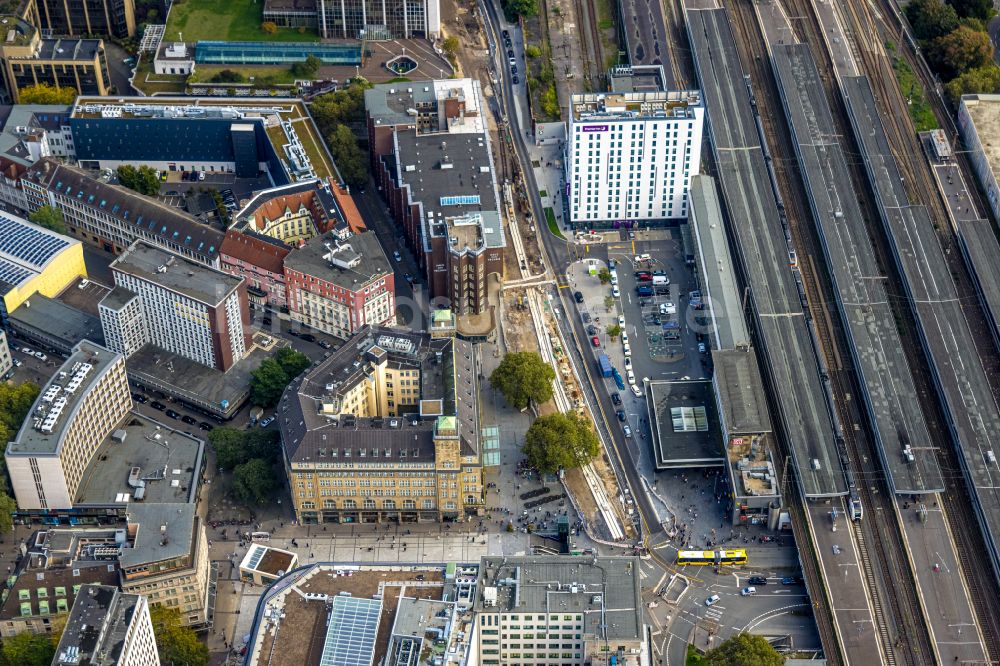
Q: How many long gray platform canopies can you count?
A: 4